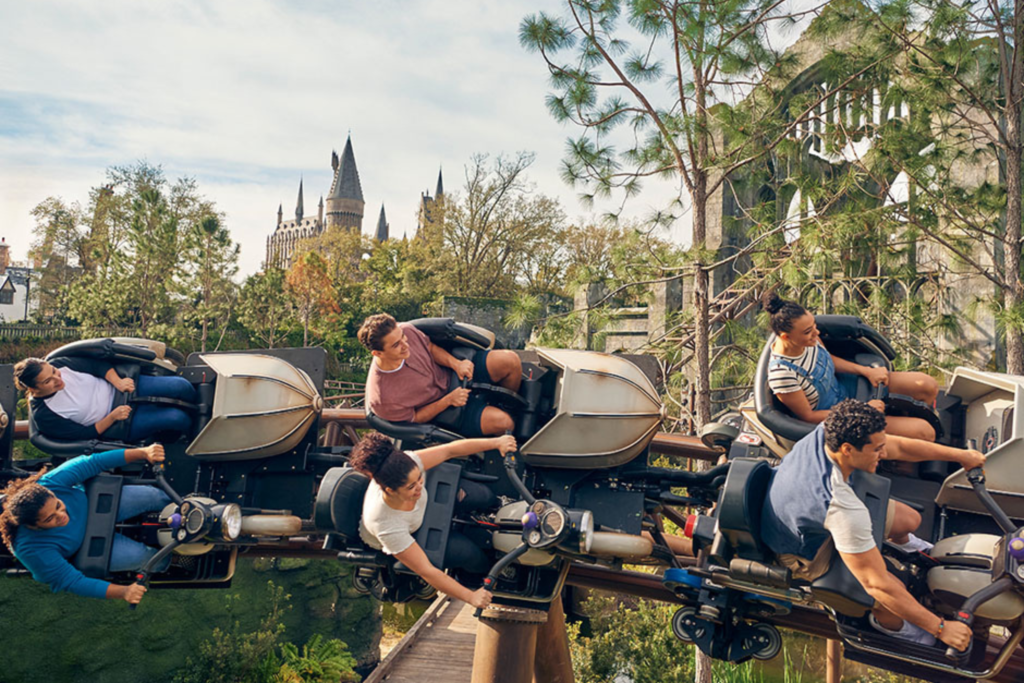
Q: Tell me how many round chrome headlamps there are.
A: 2